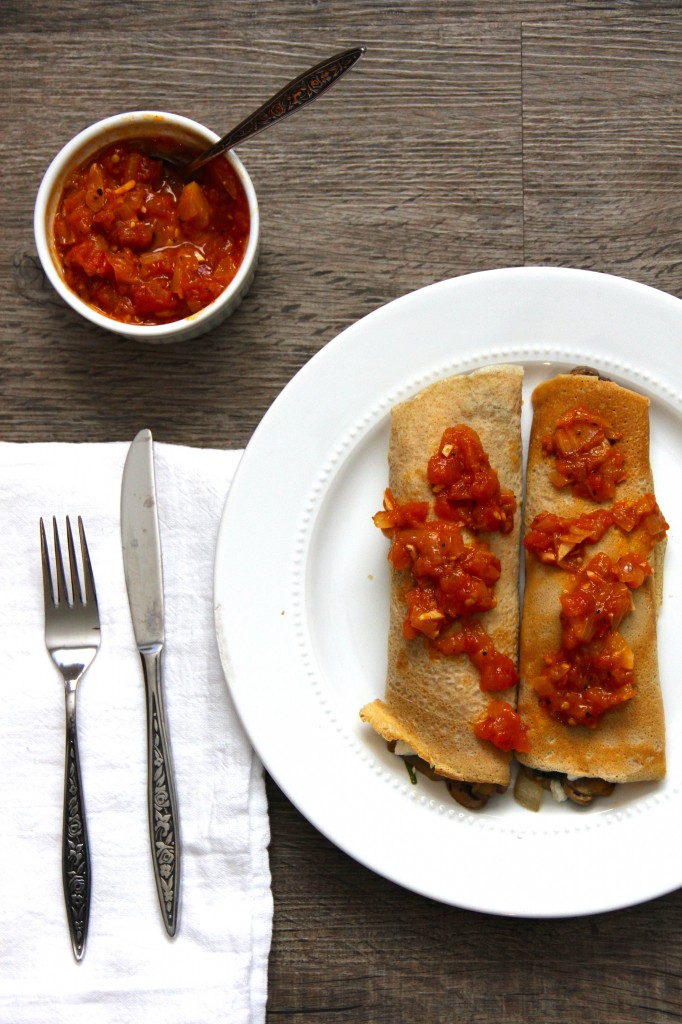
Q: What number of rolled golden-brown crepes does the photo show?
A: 2